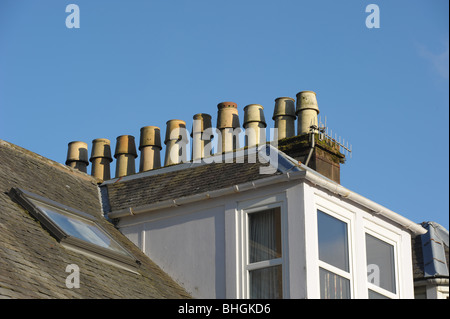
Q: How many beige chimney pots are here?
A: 10